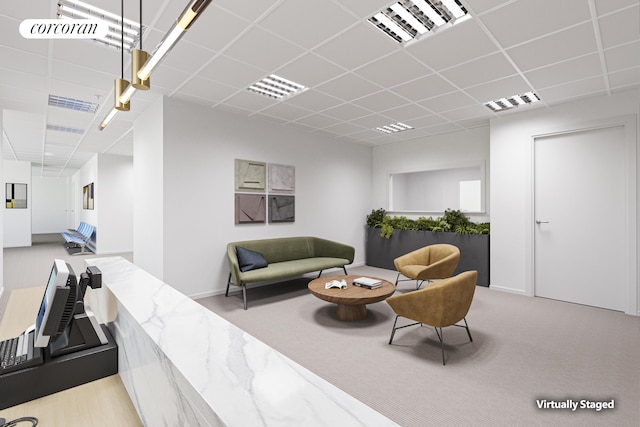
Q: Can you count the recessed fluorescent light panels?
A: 7